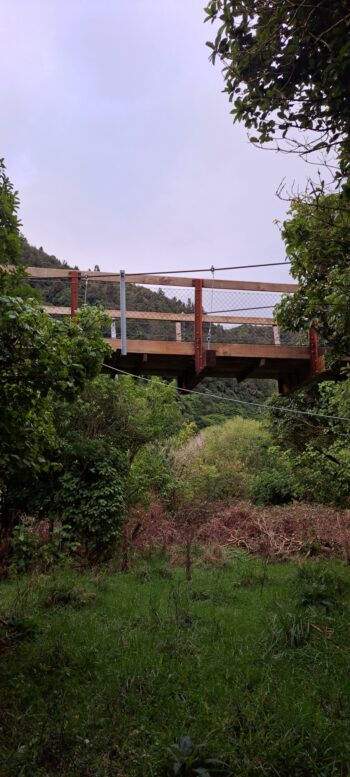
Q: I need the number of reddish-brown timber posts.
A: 3